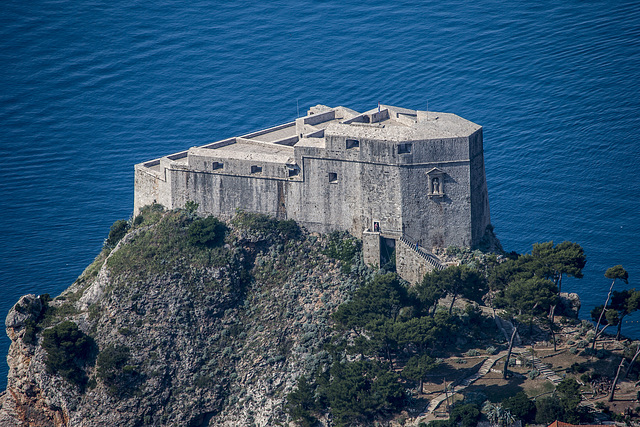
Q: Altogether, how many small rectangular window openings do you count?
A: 6